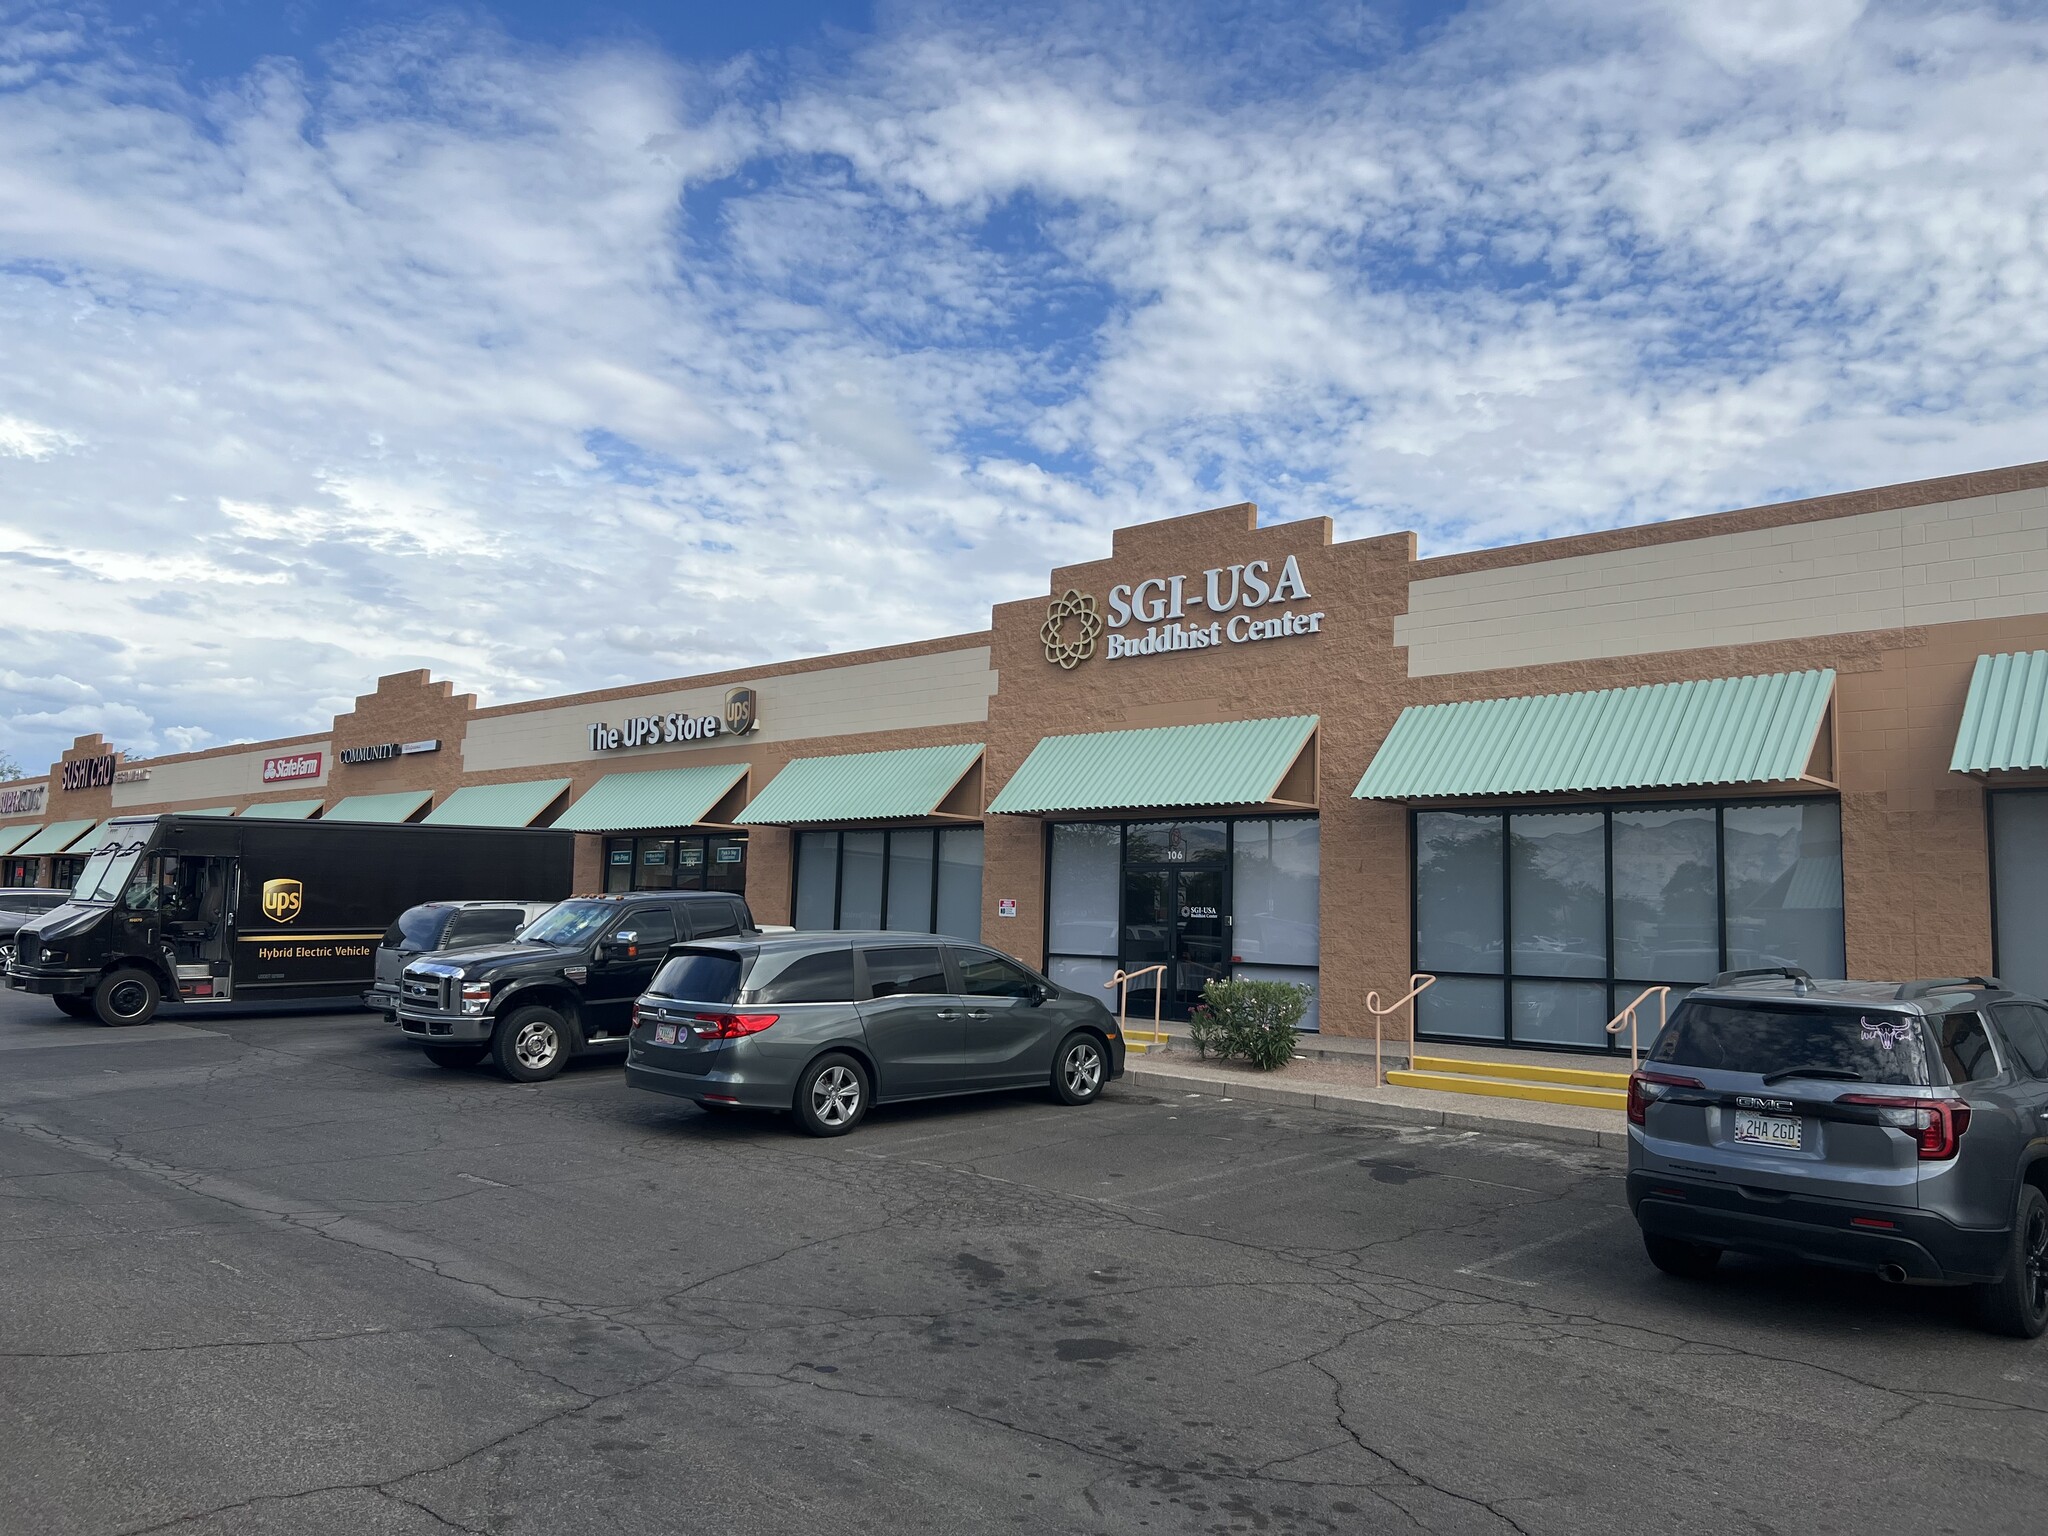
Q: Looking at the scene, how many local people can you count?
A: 0